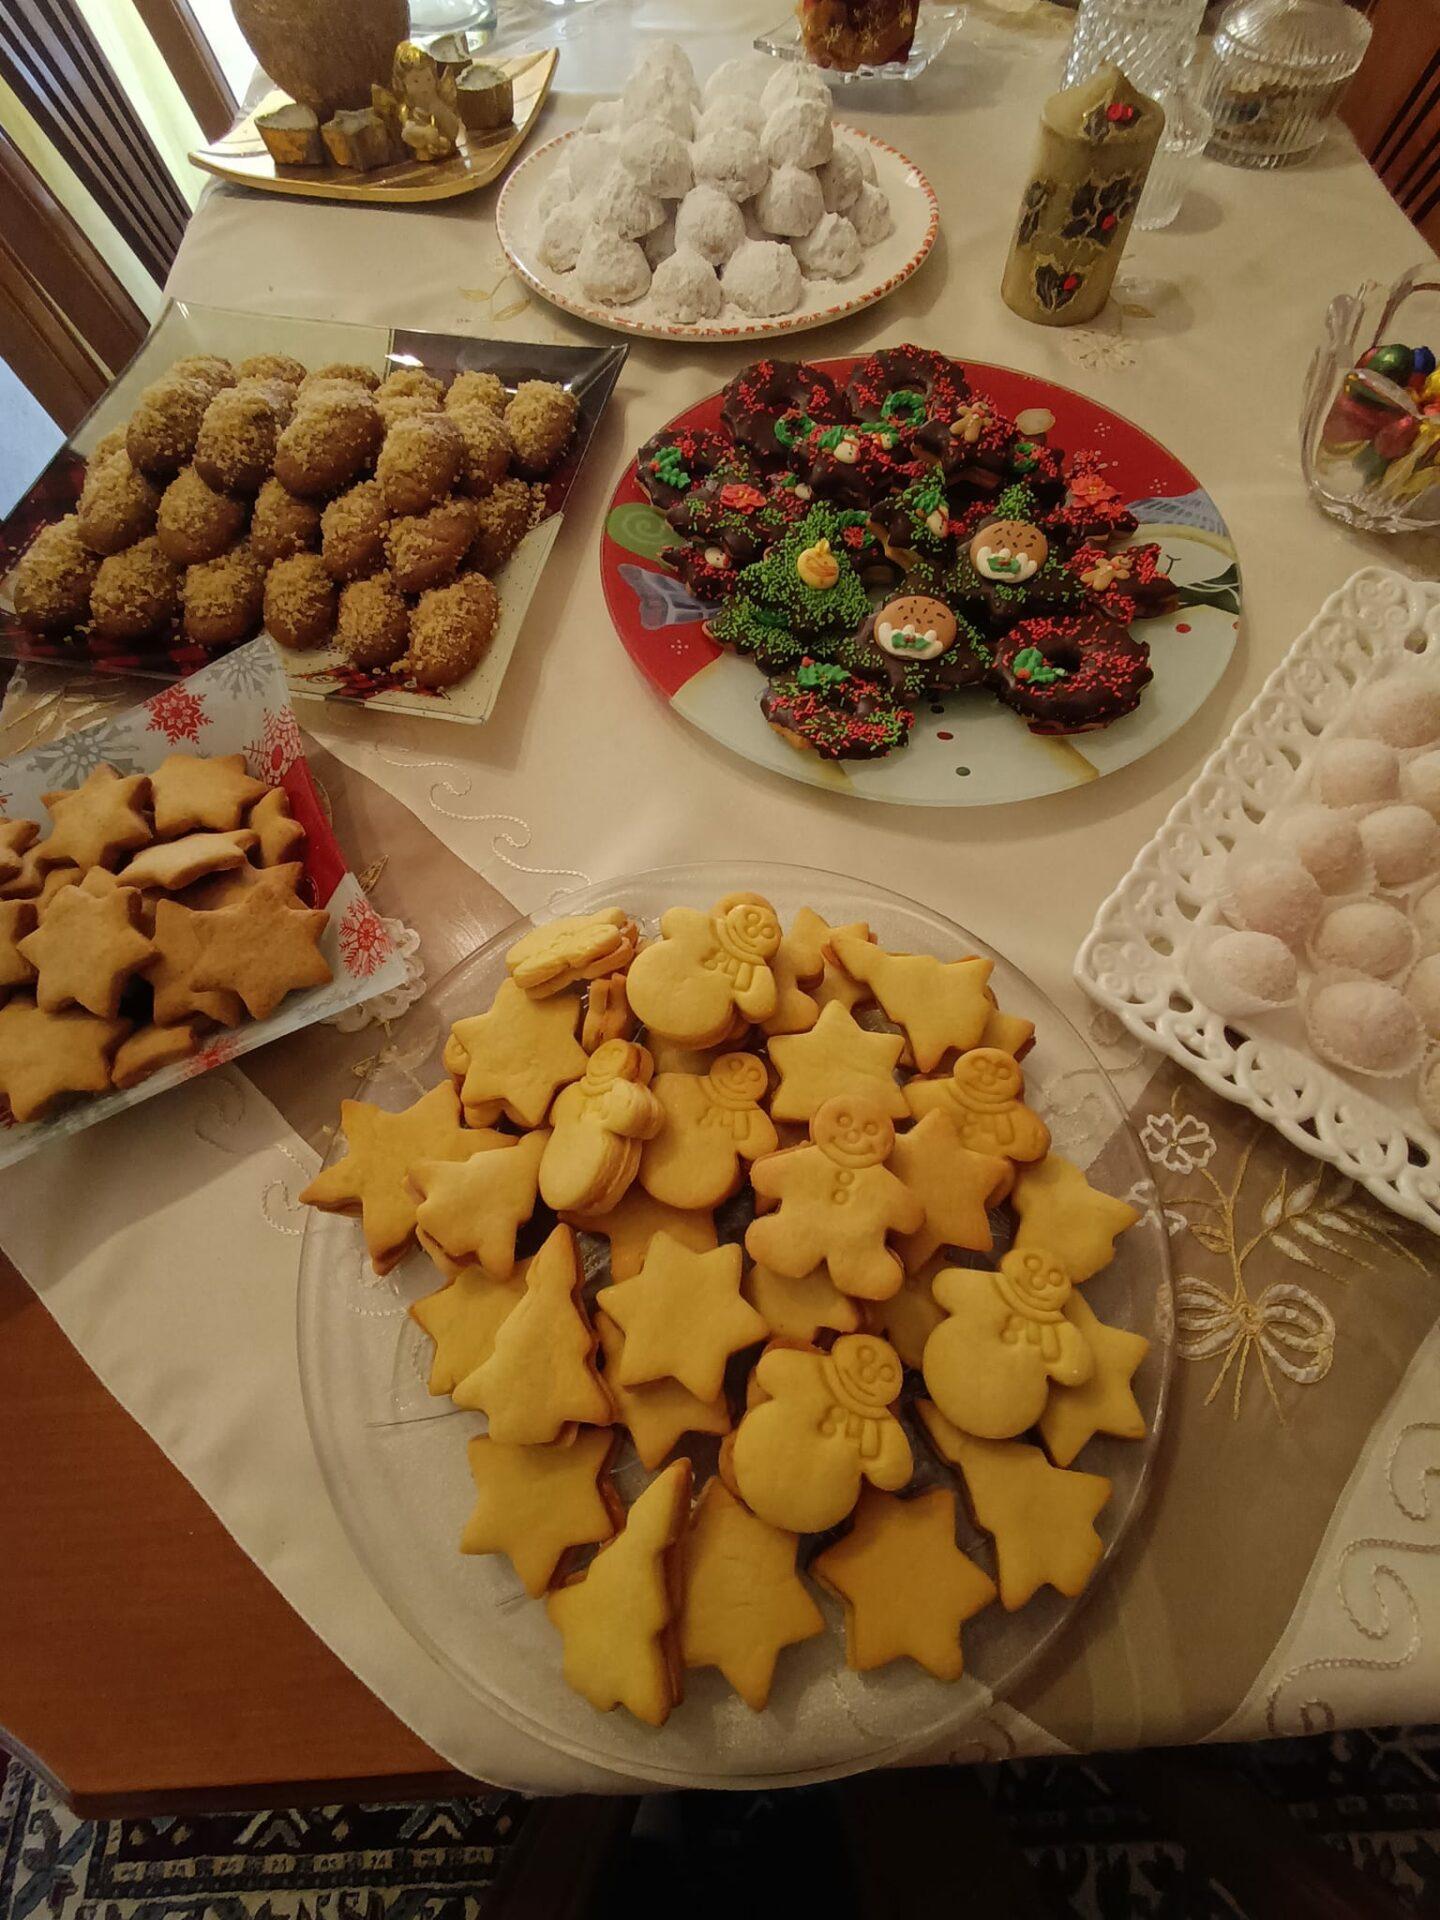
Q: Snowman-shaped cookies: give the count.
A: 6